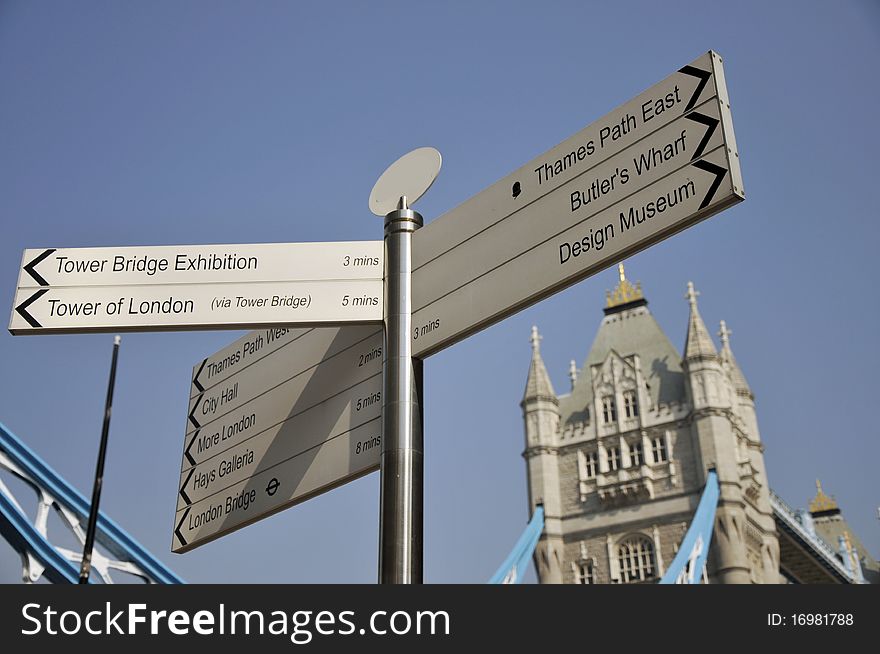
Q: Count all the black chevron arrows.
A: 10